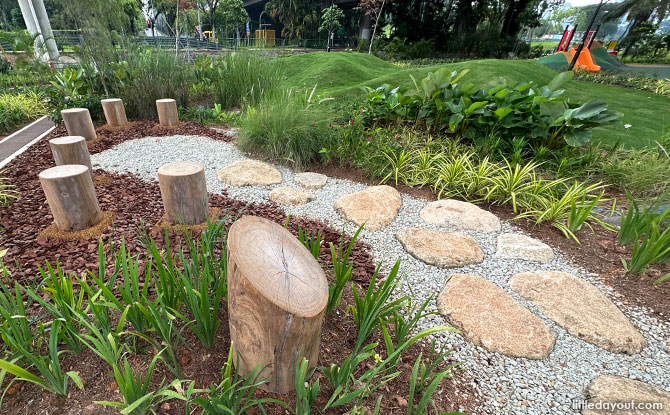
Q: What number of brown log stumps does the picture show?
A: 7